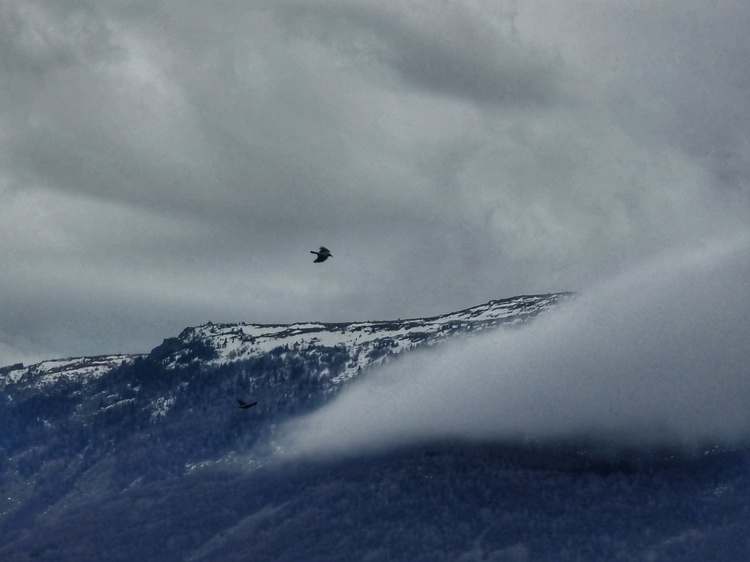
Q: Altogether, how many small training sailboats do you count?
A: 0